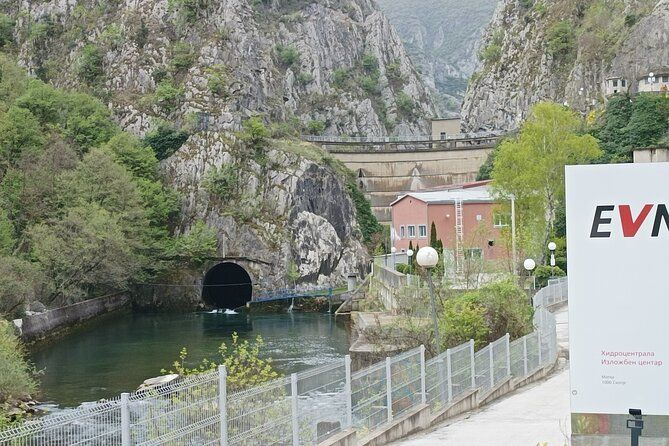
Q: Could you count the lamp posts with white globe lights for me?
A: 5